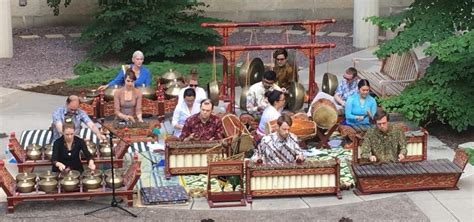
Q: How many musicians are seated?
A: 14